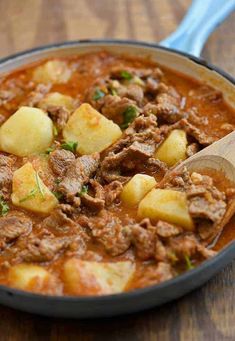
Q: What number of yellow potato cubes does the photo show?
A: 10